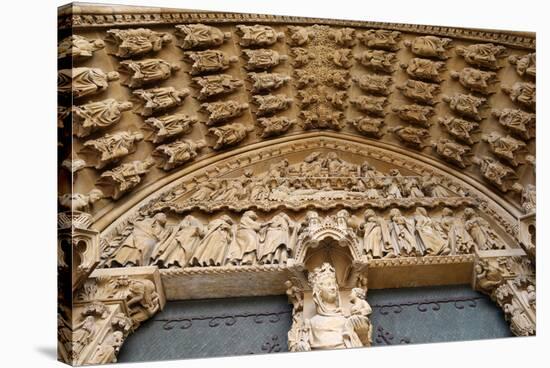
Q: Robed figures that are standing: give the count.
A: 10